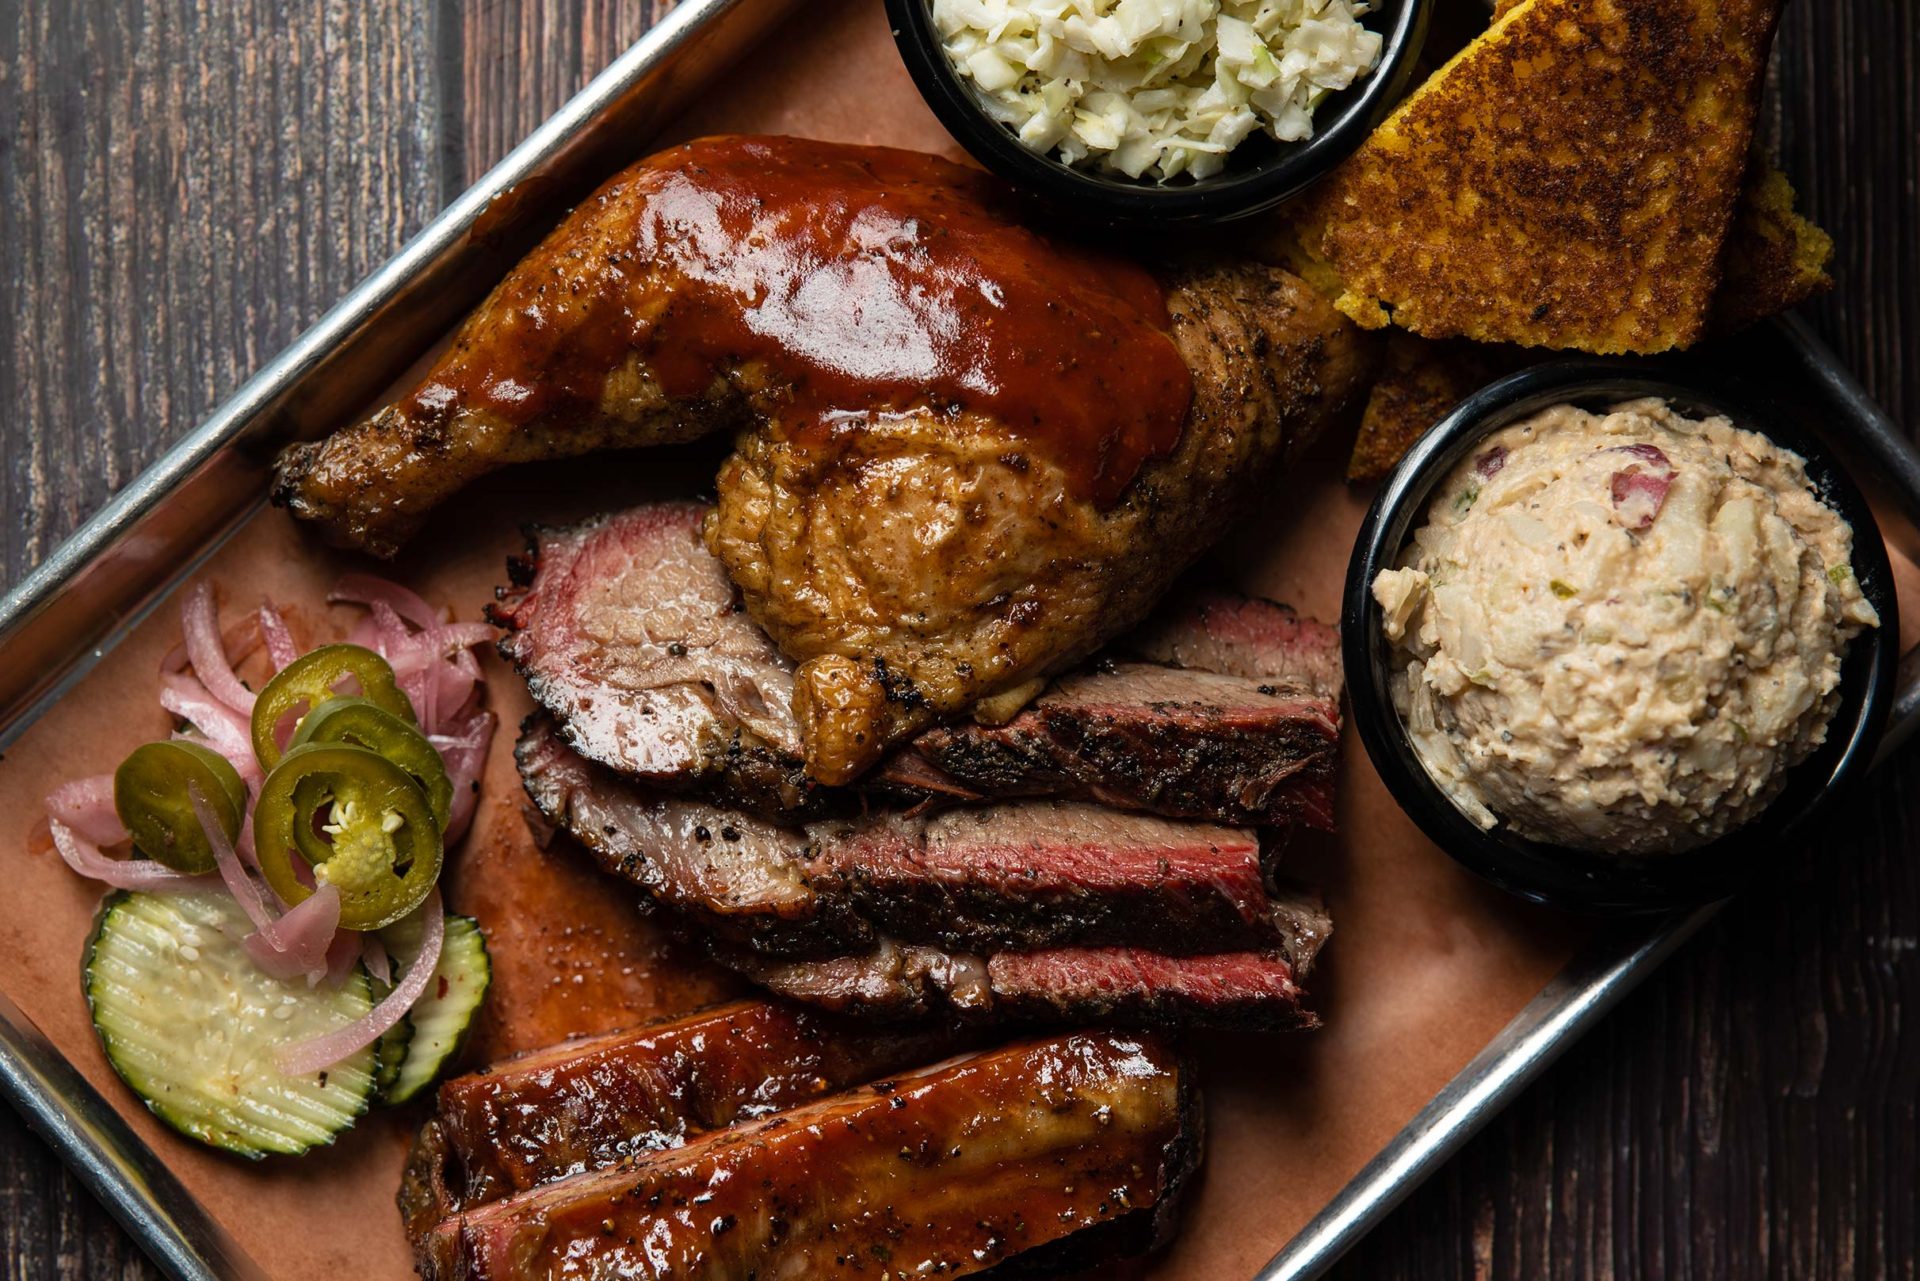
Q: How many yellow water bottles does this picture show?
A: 0